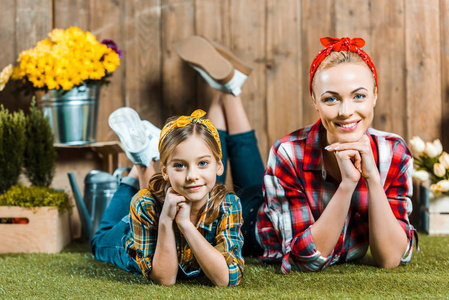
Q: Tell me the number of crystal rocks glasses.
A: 0